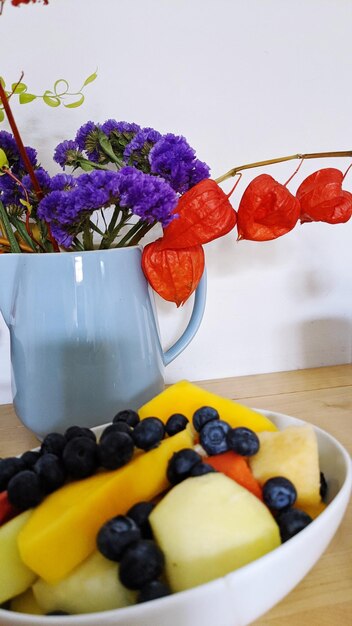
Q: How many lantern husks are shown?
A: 4